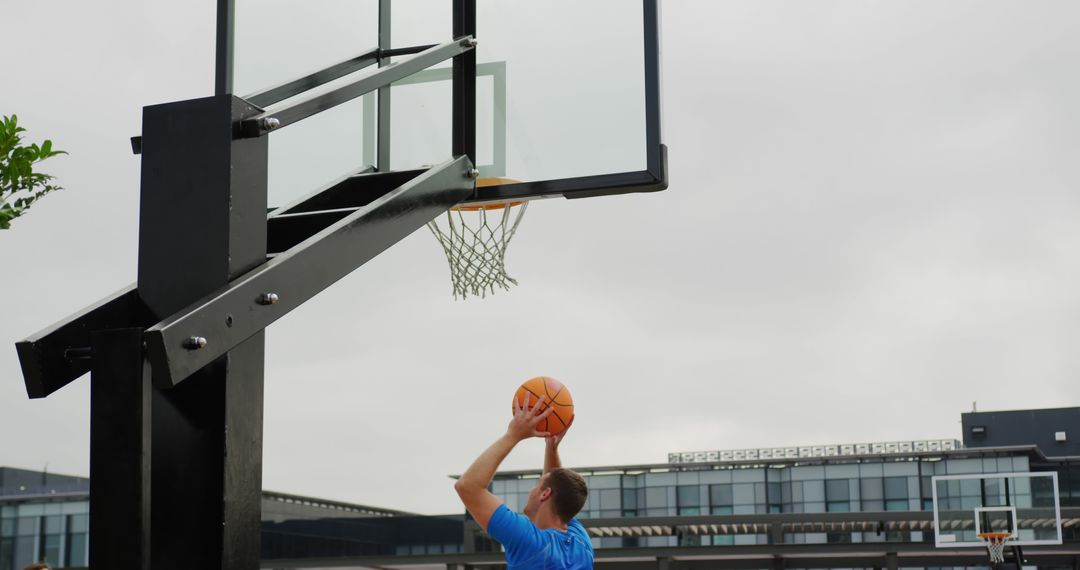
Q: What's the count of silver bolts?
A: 5